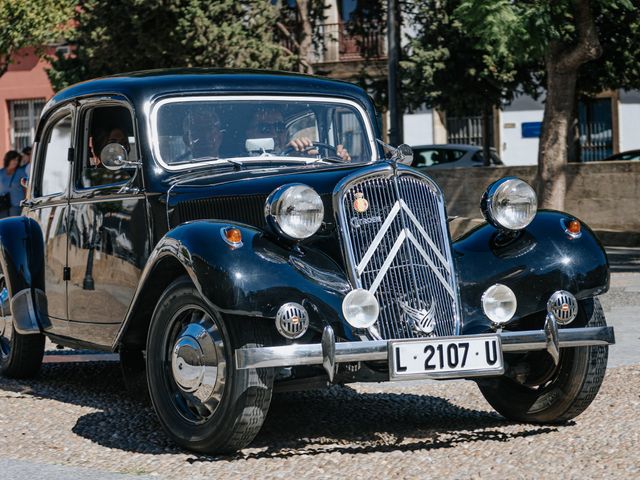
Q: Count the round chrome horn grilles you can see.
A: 2